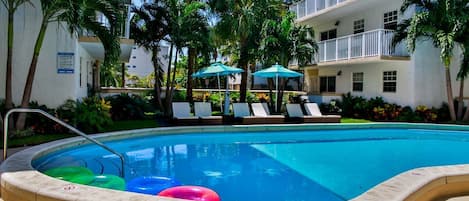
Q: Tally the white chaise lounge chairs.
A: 6